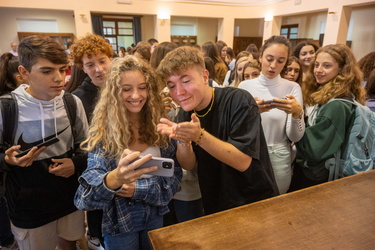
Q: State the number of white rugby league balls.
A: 0